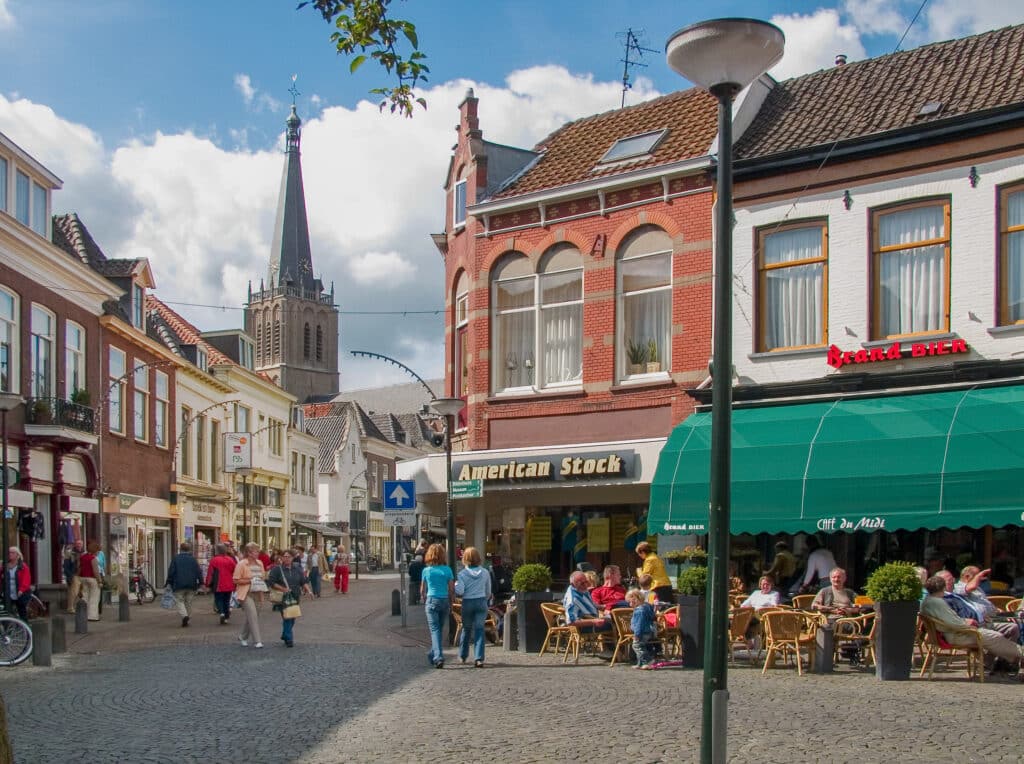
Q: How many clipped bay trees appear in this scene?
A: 3